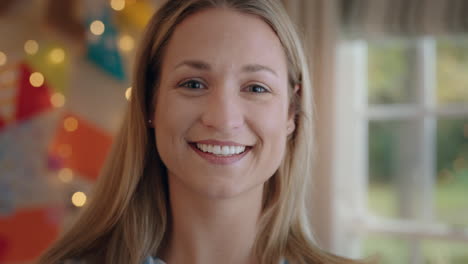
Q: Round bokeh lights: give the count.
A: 13